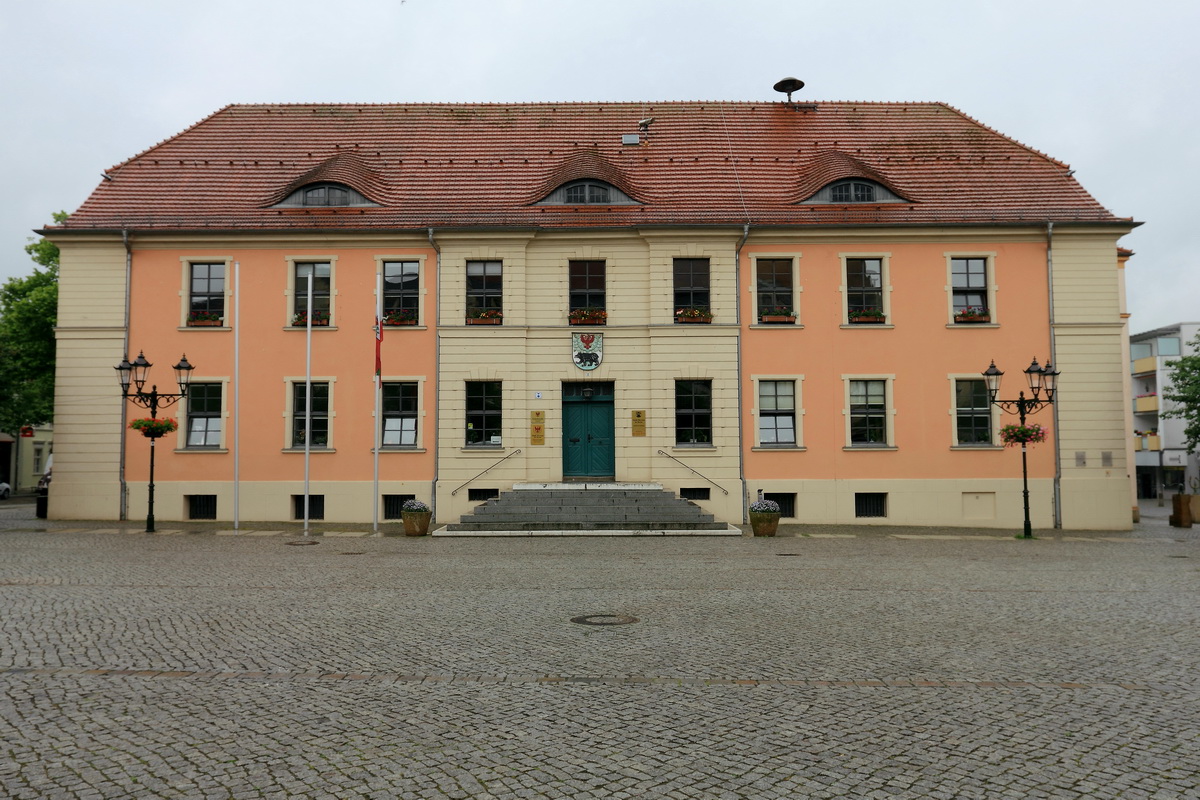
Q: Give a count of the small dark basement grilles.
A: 7